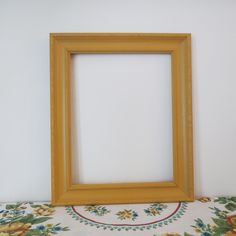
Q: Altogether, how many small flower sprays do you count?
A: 3